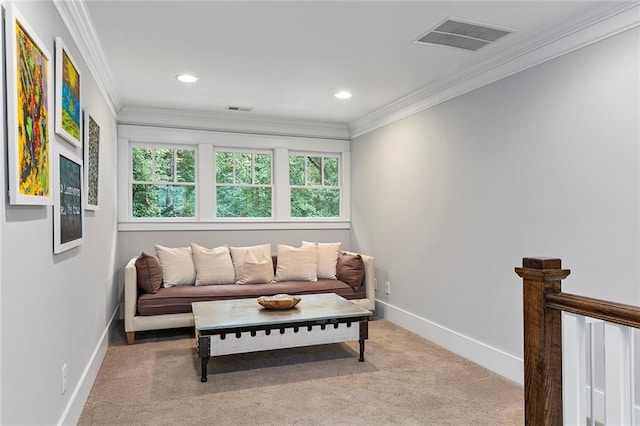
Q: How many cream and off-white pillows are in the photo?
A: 6